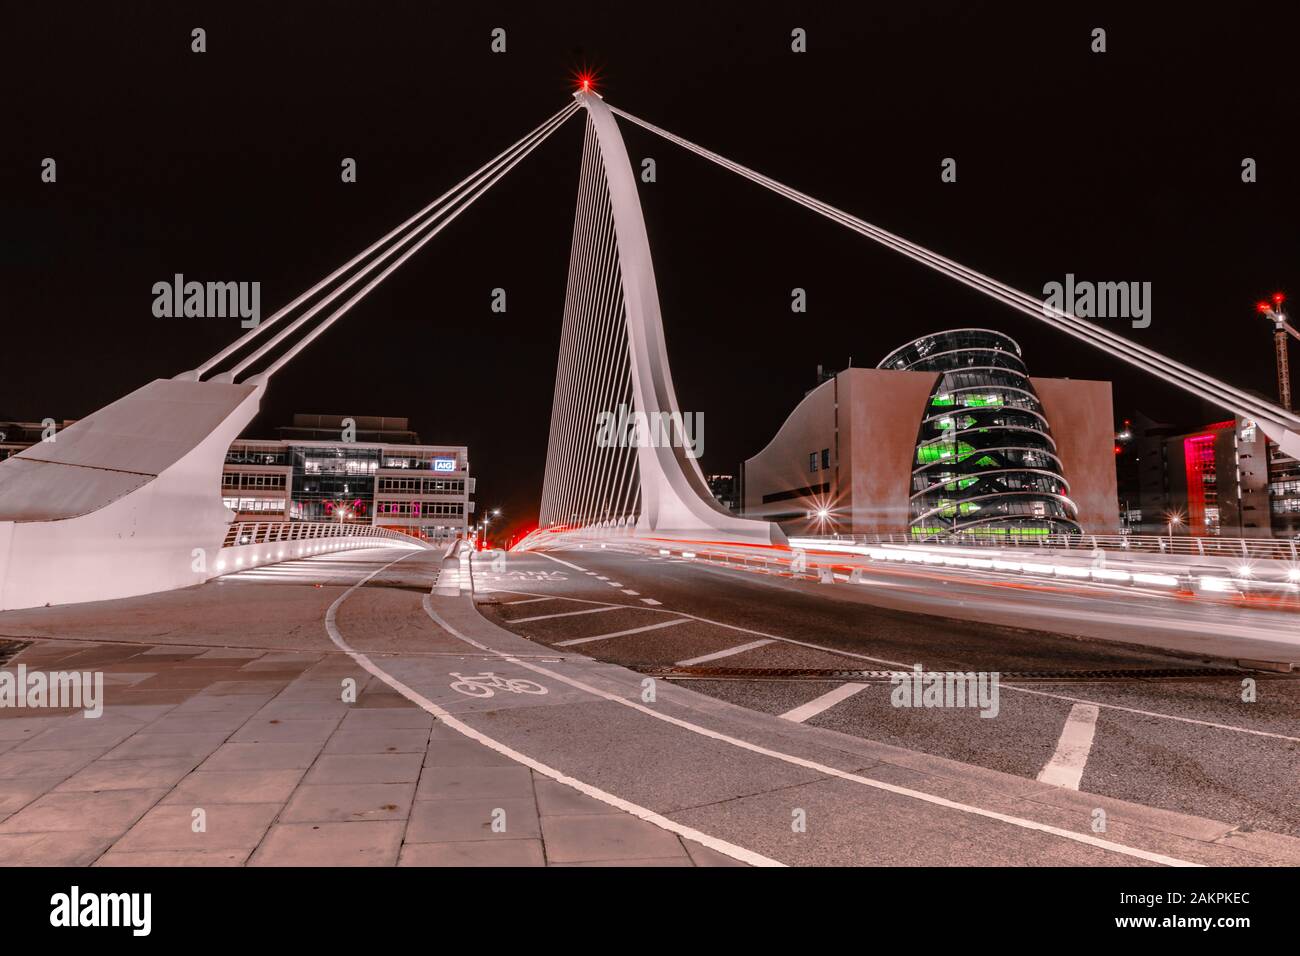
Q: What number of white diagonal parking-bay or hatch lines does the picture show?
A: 6